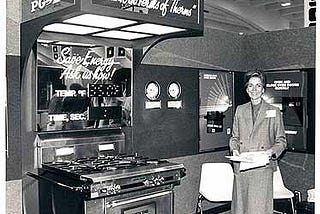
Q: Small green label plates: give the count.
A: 0